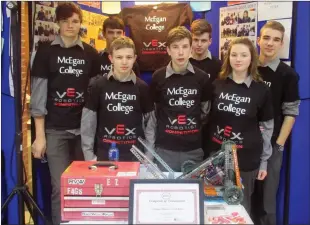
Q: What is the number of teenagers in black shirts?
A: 7